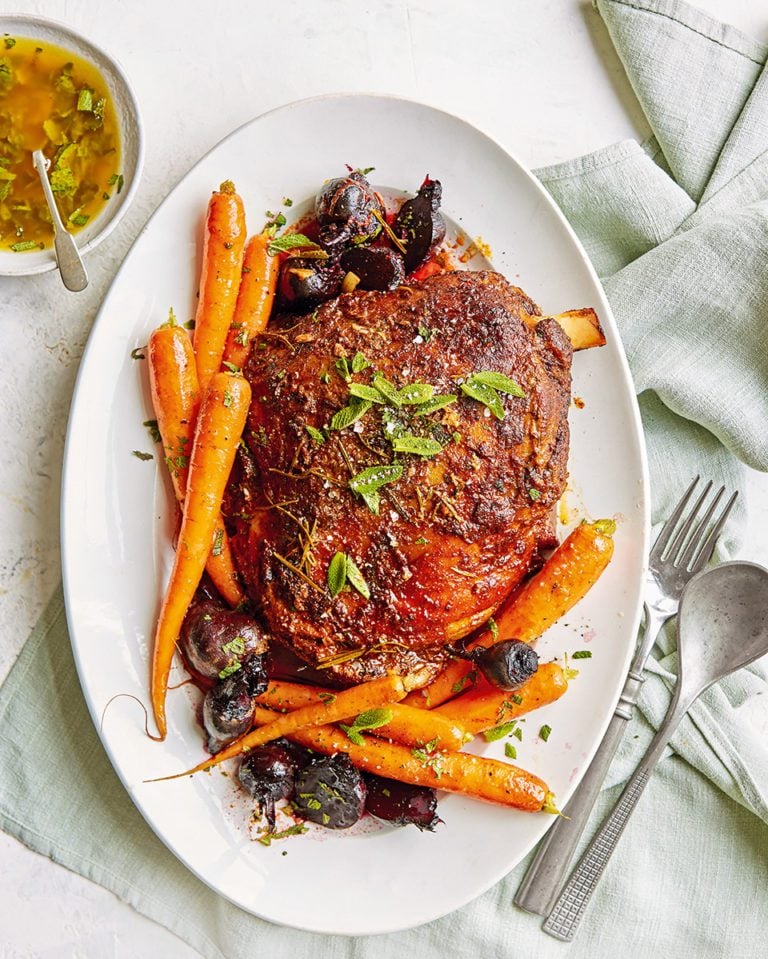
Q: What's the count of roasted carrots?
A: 9